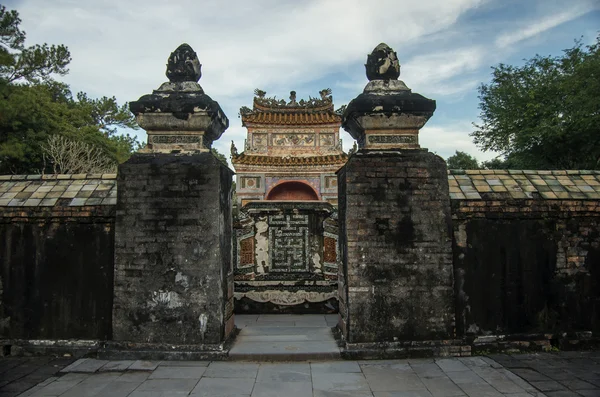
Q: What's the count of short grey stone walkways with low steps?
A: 1